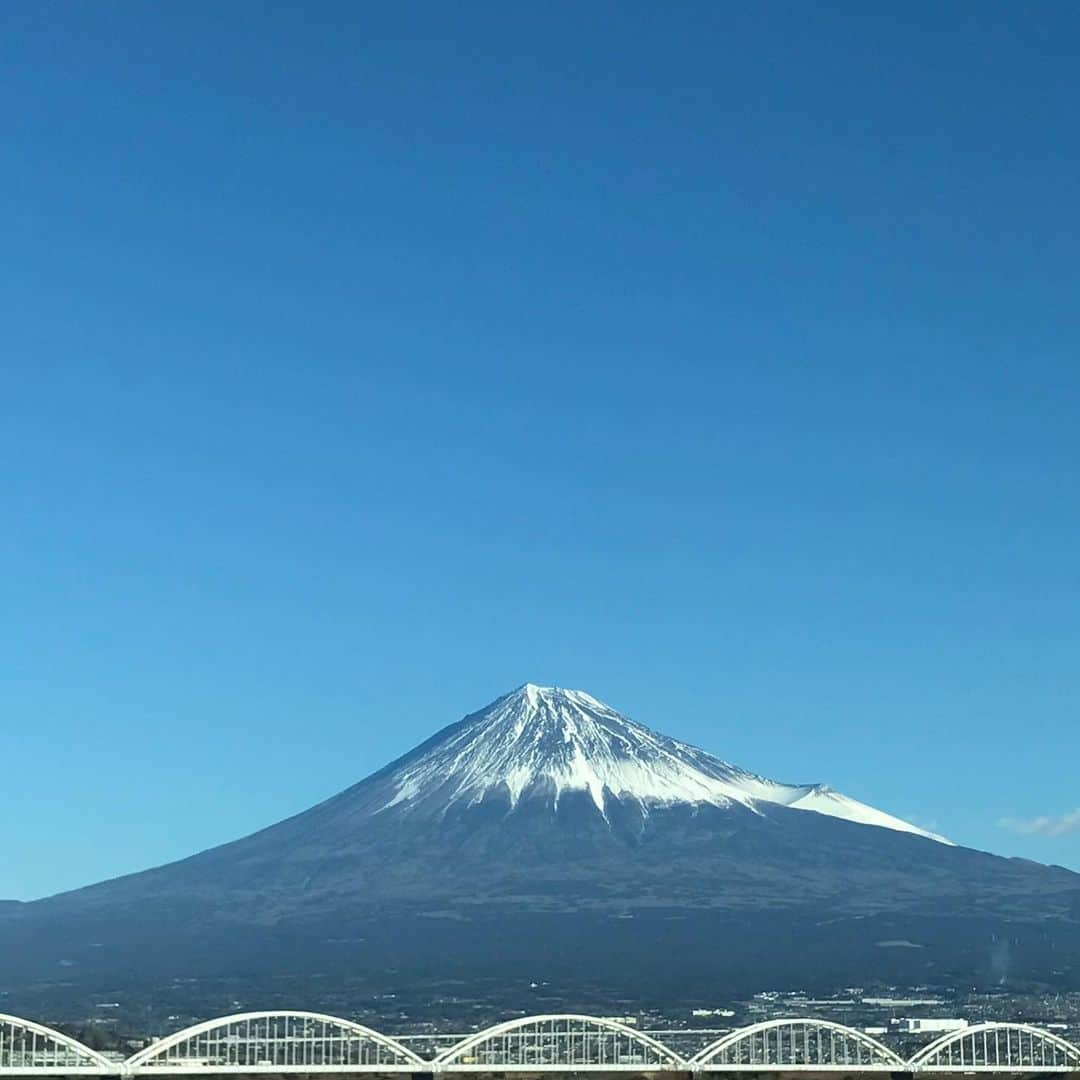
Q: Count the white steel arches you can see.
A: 5